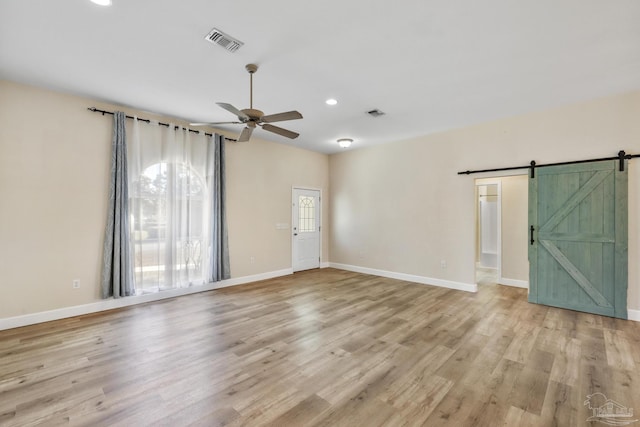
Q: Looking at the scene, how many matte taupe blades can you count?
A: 5